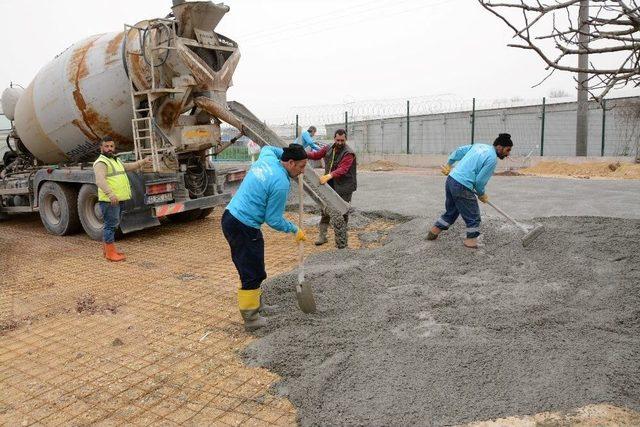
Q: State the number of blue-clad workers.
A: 3